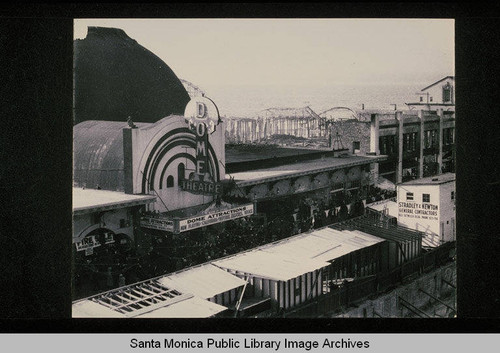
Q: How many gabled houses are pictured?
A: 1